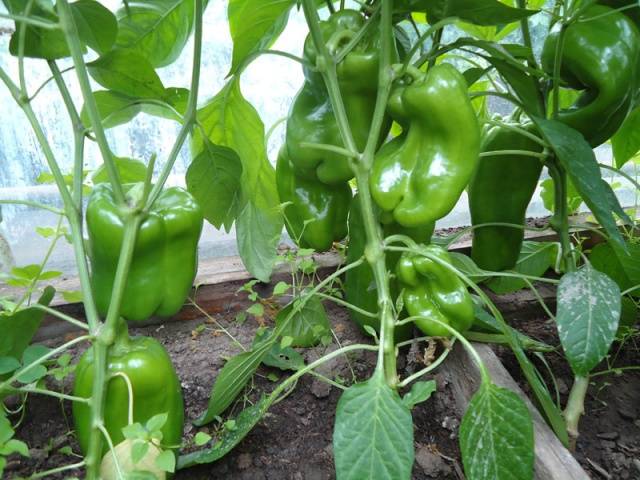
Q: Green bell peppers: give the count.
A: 9